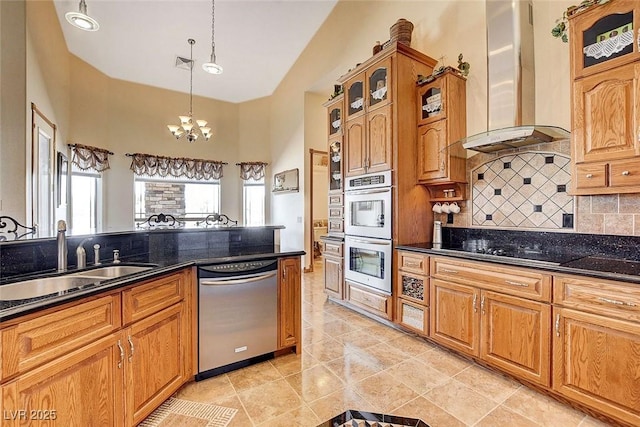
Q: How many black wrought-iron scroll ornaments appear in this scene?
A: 3